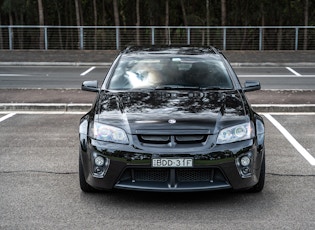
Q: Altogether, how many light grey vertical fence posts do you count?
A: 9